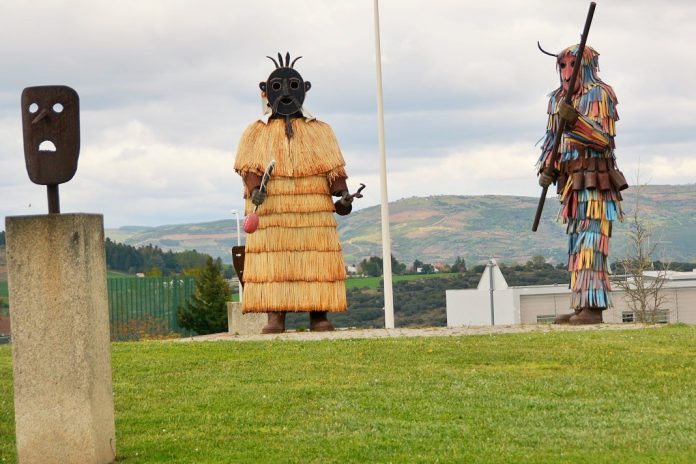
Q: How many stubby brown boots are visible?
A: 4